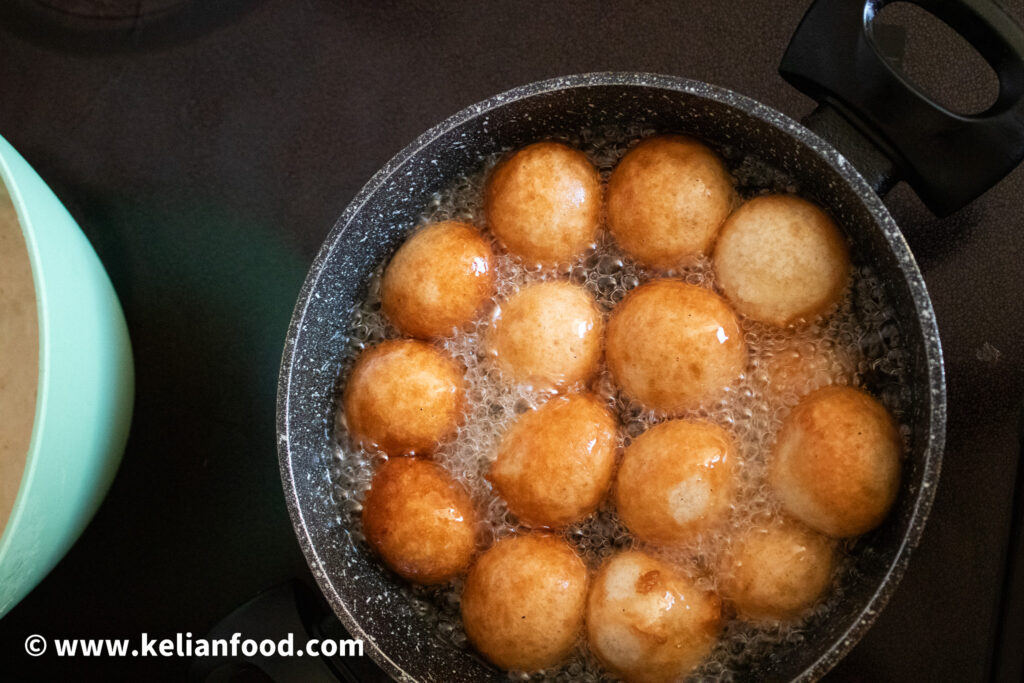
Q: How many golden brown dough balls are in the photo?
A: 14